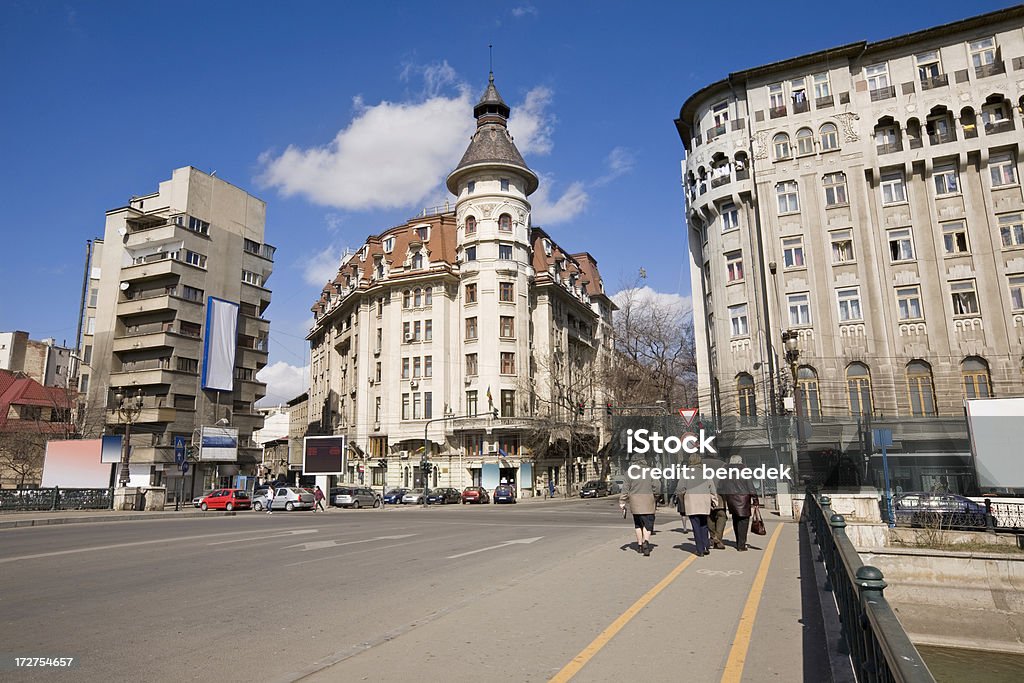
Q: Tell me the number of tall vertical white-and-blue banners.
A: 1